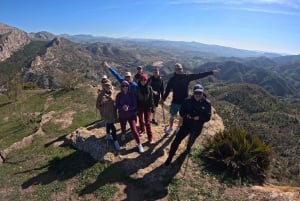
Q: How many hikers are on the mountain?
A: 9